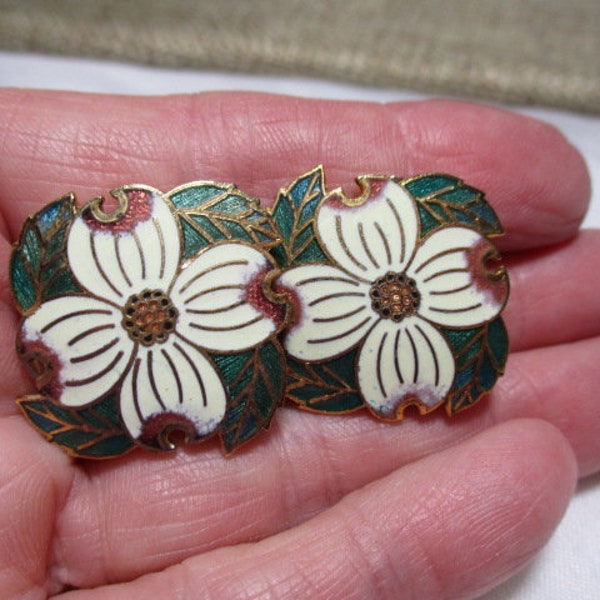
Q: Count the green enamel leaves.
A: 8